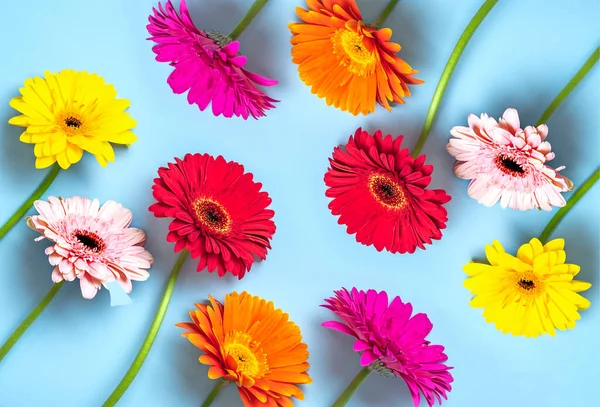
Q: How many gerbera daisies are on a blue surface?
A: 10